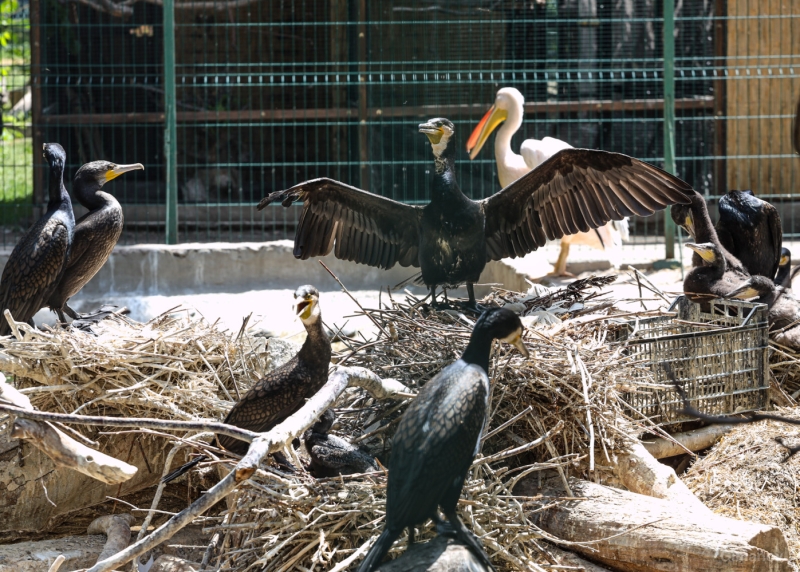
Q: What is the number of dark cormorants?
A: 11